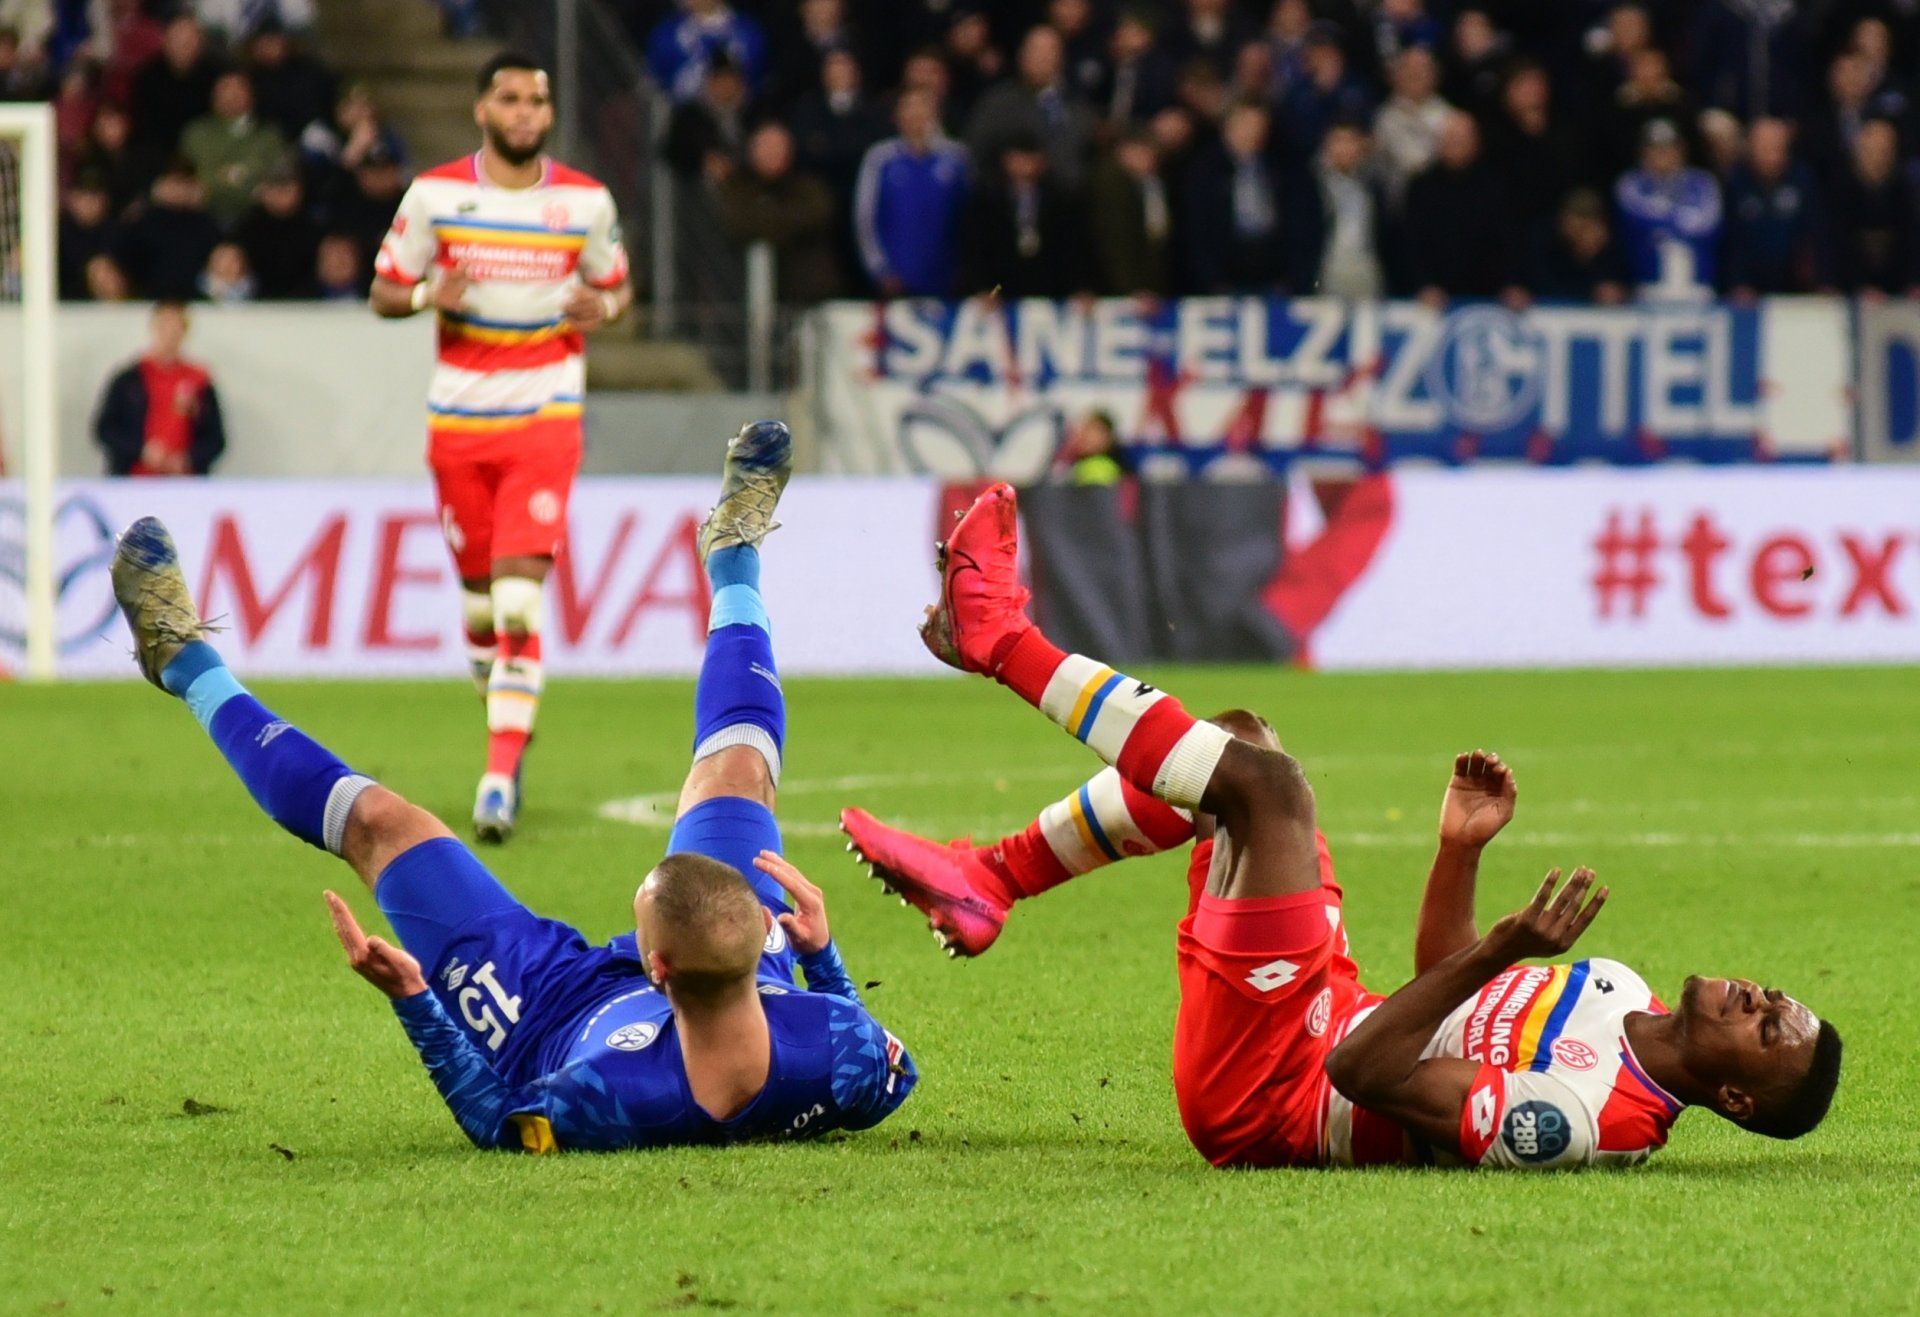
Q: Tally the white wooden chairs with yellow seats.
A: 0